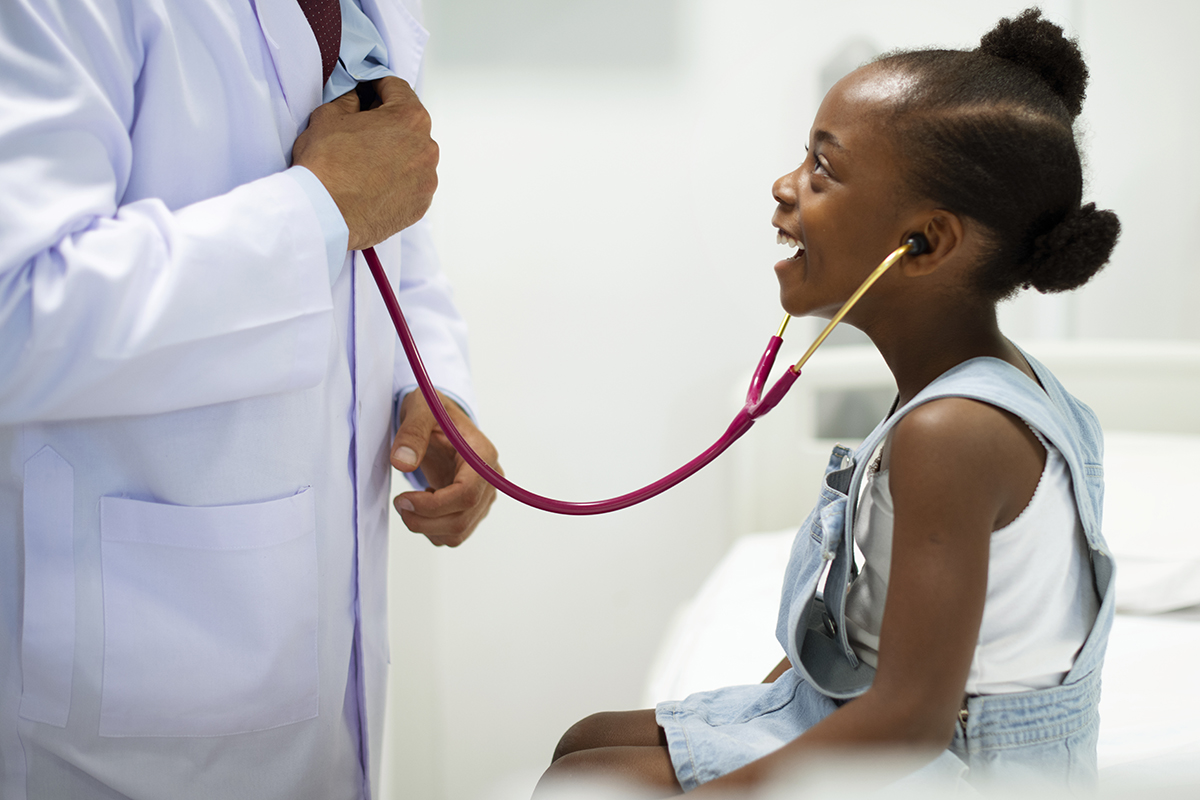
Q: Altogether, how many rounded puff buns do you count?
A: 2